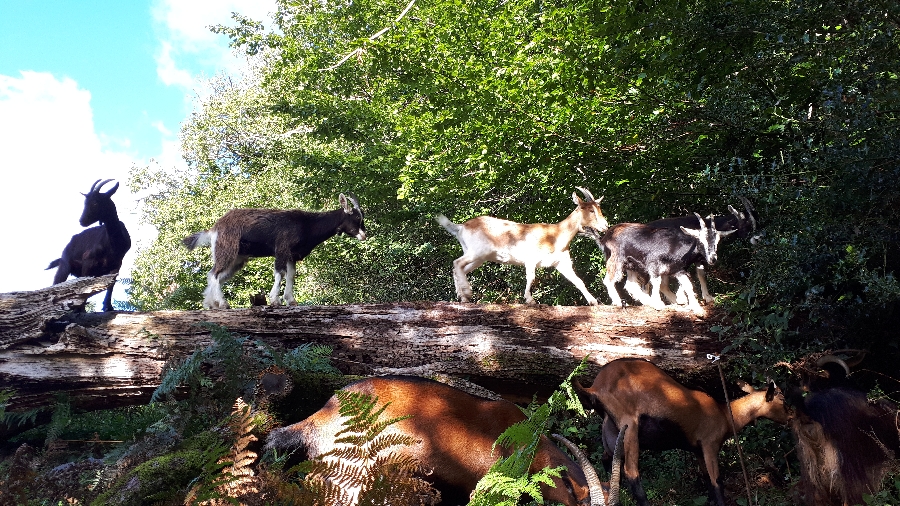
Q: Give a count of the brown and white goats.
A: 1